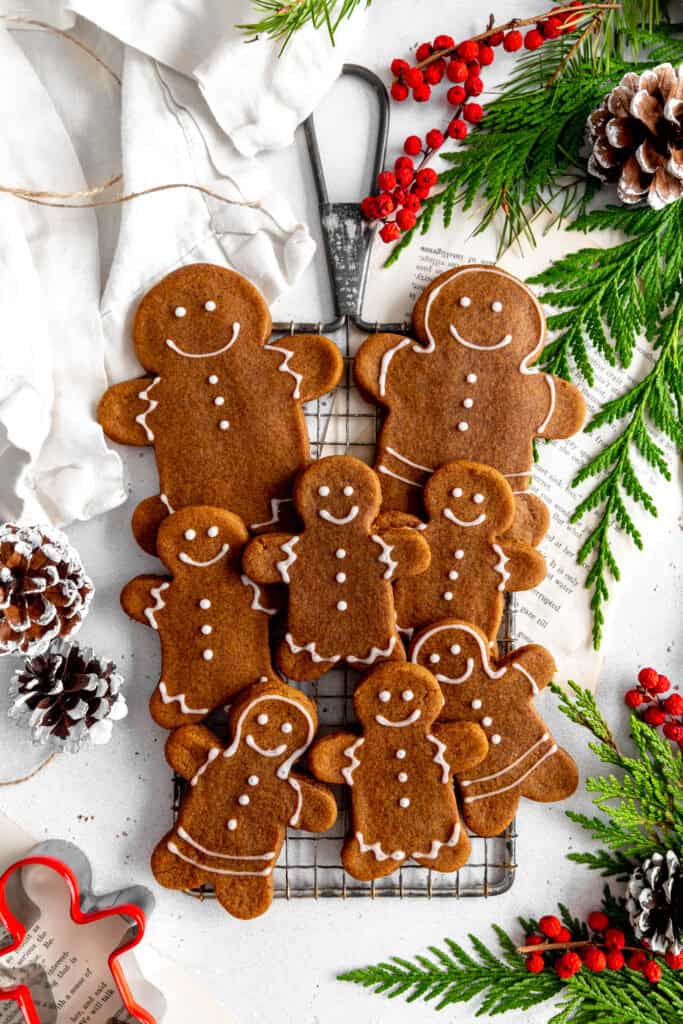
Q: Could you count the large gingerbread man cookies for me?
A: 2